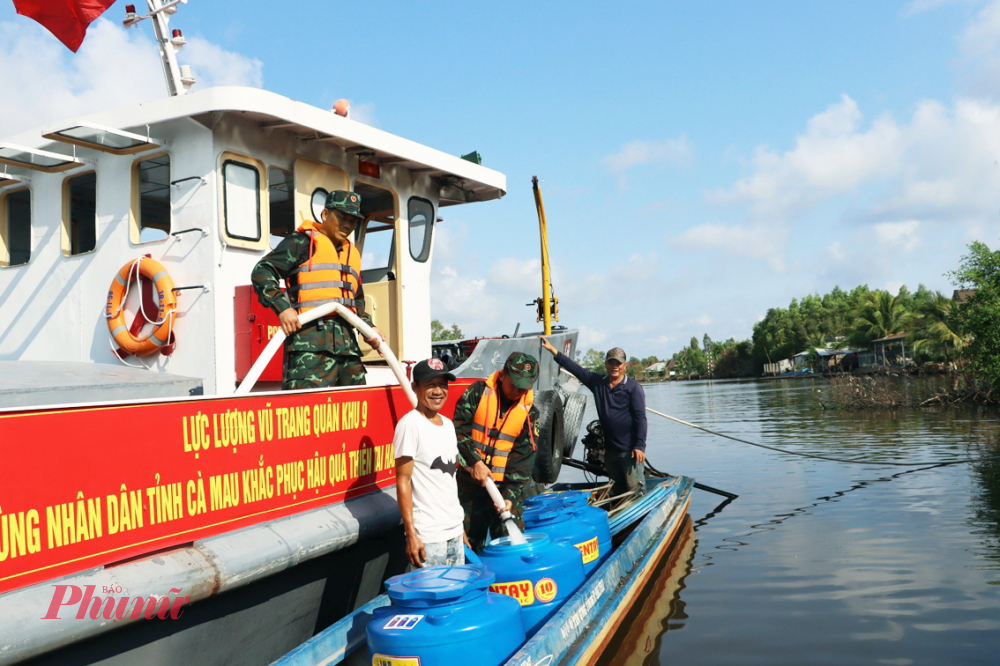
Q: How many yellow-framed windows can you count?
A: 4